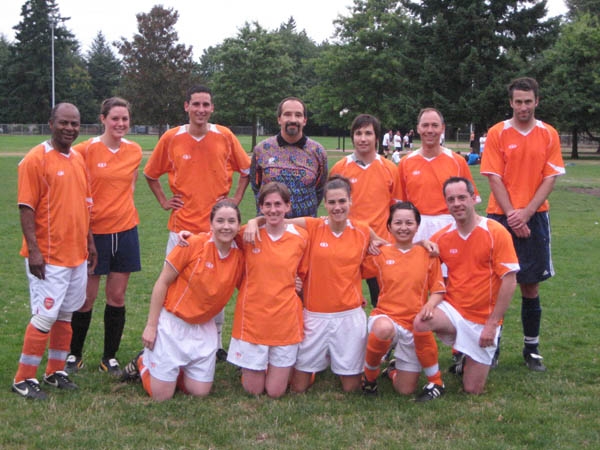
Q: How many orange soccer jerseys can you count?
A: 11